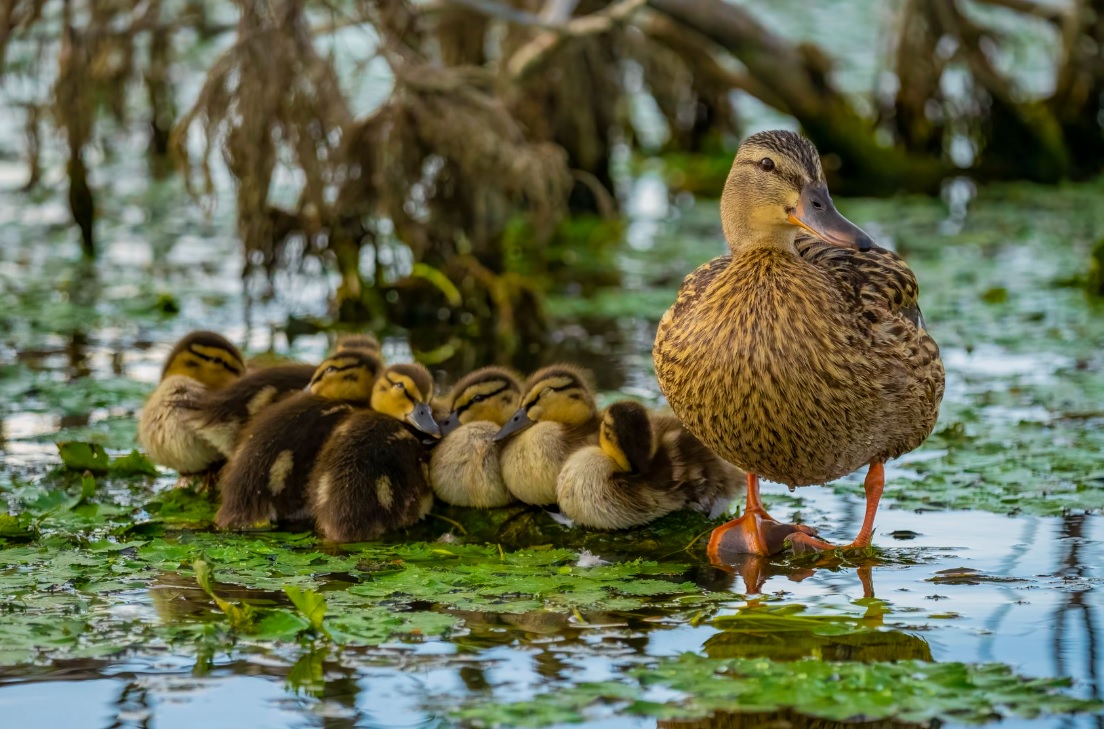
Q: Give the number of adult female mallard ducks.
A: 1